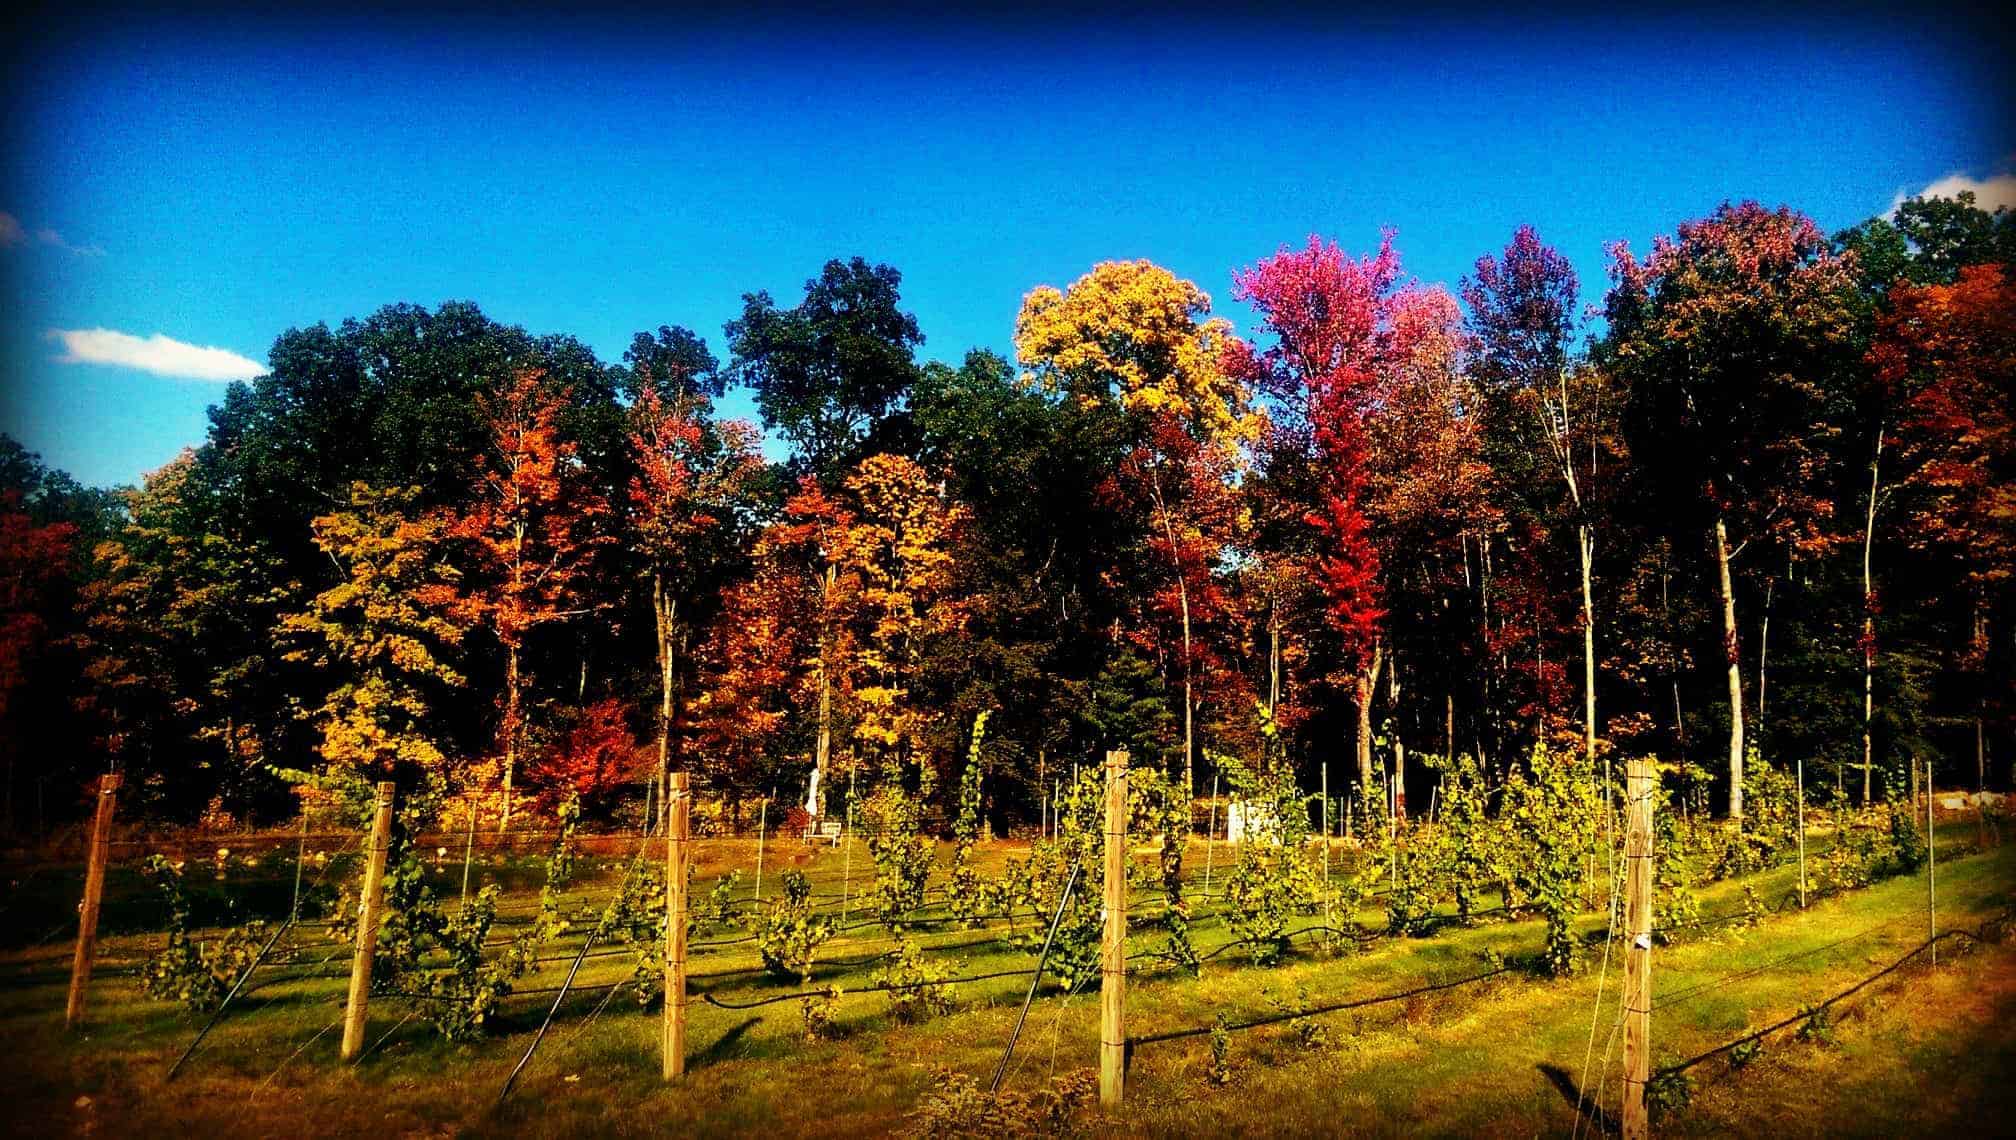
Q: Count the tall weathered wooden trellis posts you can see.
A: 5